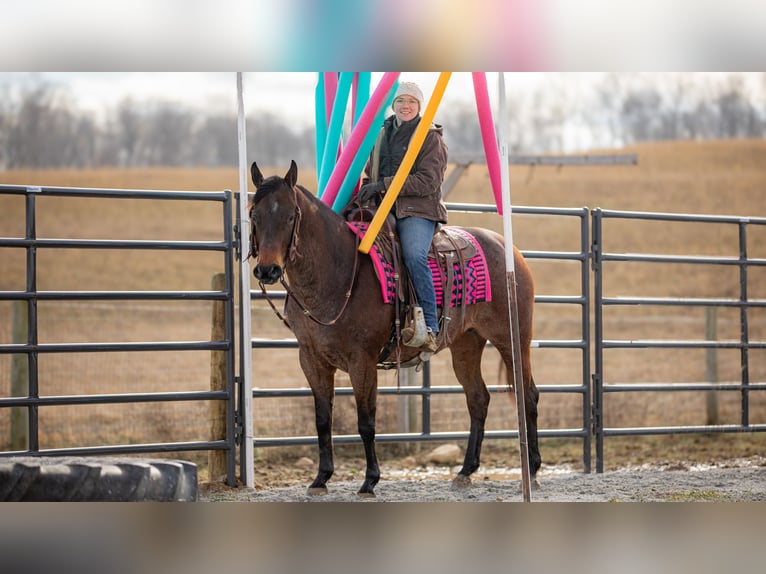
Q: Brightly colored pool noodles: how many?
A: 9